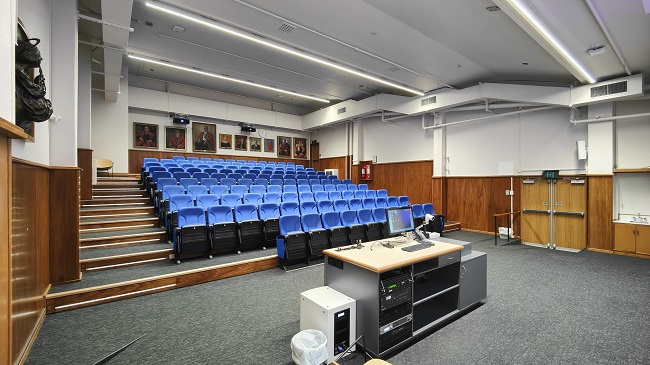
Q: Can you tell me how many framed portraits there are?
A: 9